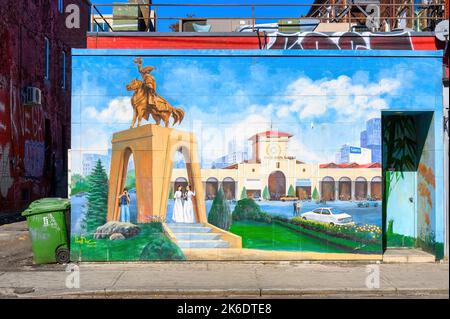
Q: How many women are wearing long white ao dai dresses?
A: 2